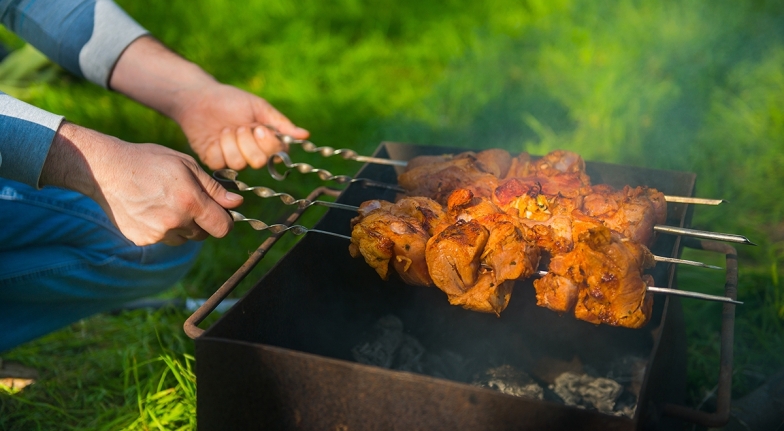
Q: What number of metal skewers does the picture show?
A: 4